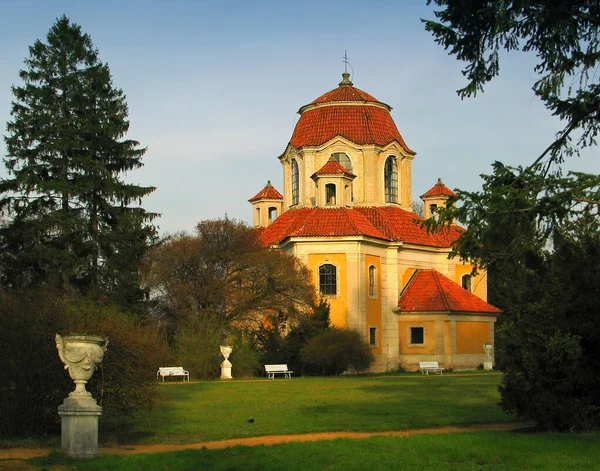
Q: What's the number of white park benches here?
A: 3